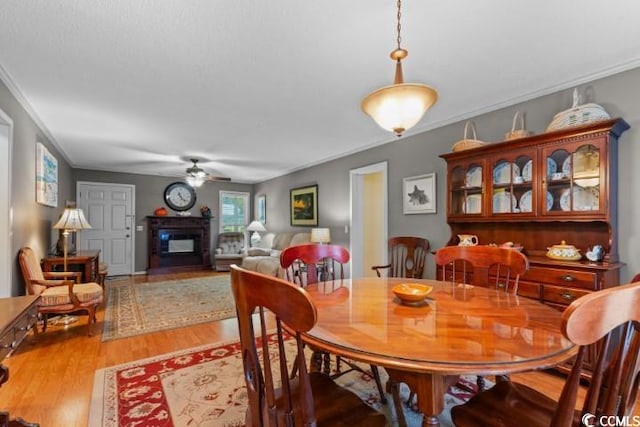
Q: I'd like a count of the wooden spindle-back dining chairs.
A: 5